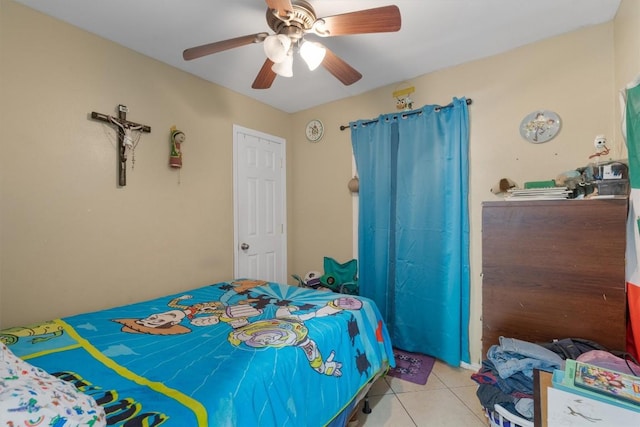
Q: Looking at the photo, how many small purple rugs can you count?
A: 1